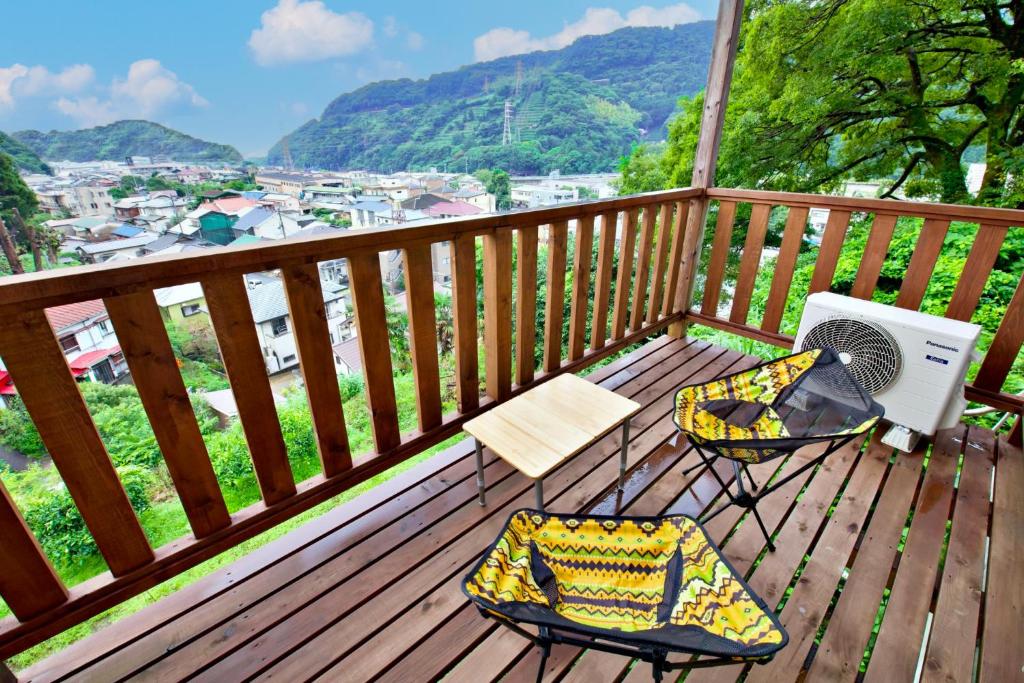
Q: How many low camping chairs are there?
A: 2